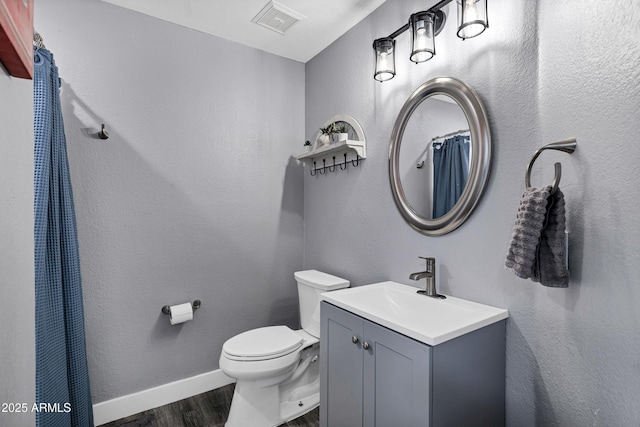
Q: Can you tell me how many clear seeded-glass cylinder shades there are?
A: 3